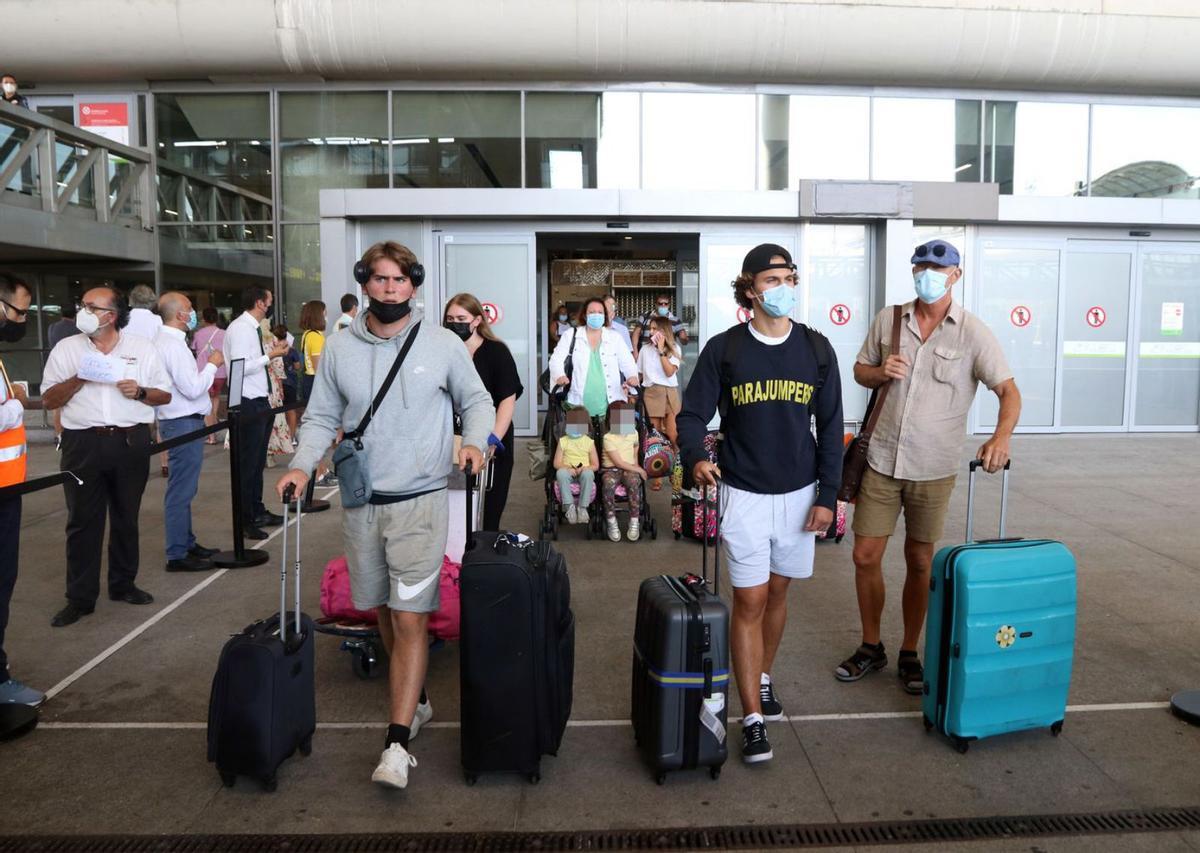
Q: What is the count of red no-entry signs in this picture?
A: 5